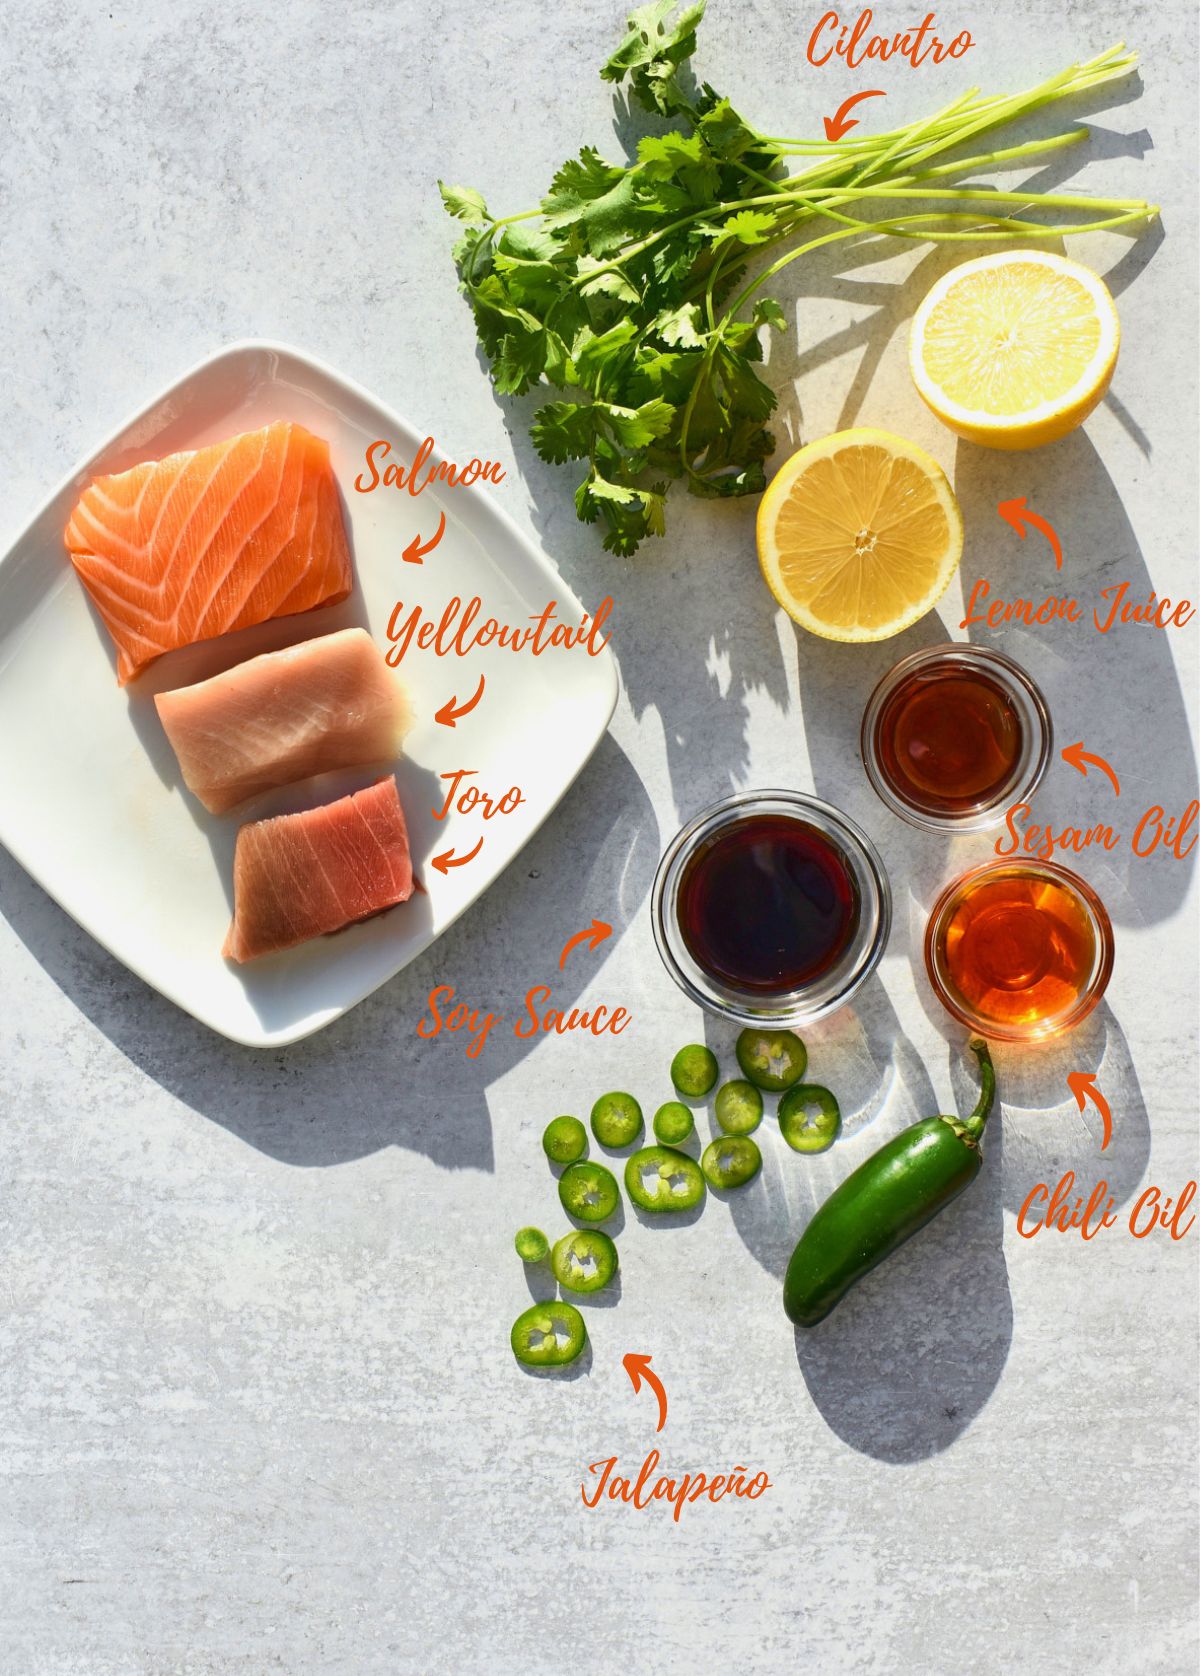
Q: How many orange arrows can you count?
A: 9